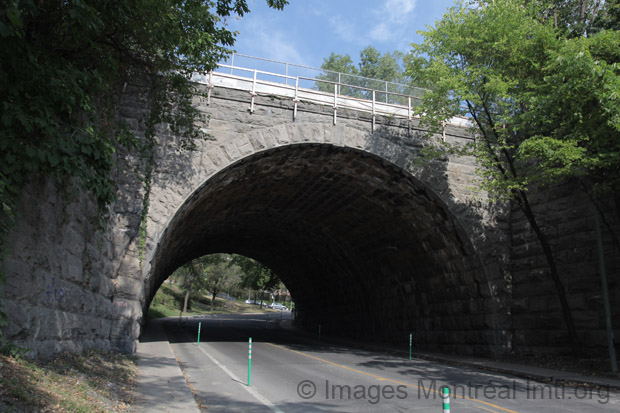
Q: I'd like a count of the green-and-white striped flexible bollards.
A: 4